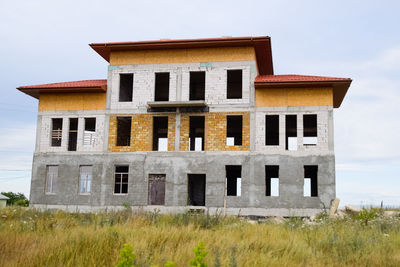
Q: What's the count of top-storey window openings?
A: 4